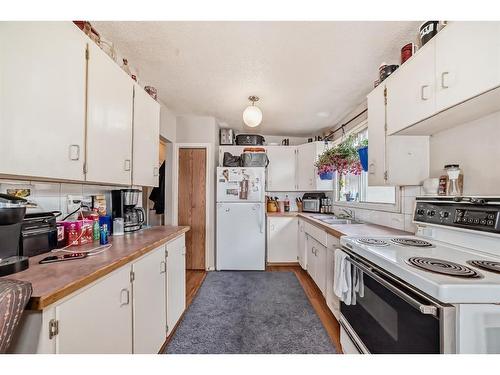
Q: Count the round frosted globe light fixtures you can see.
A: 1